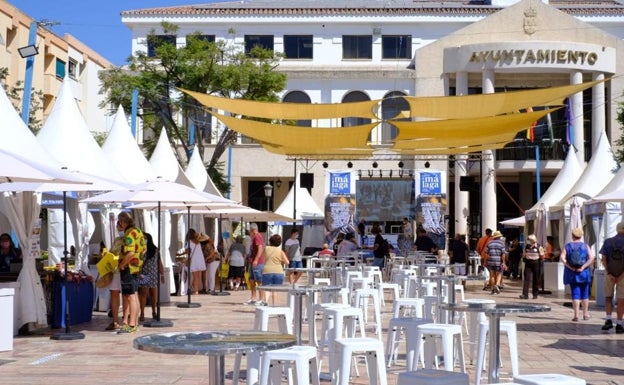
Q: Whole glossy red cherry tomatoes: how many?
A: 0